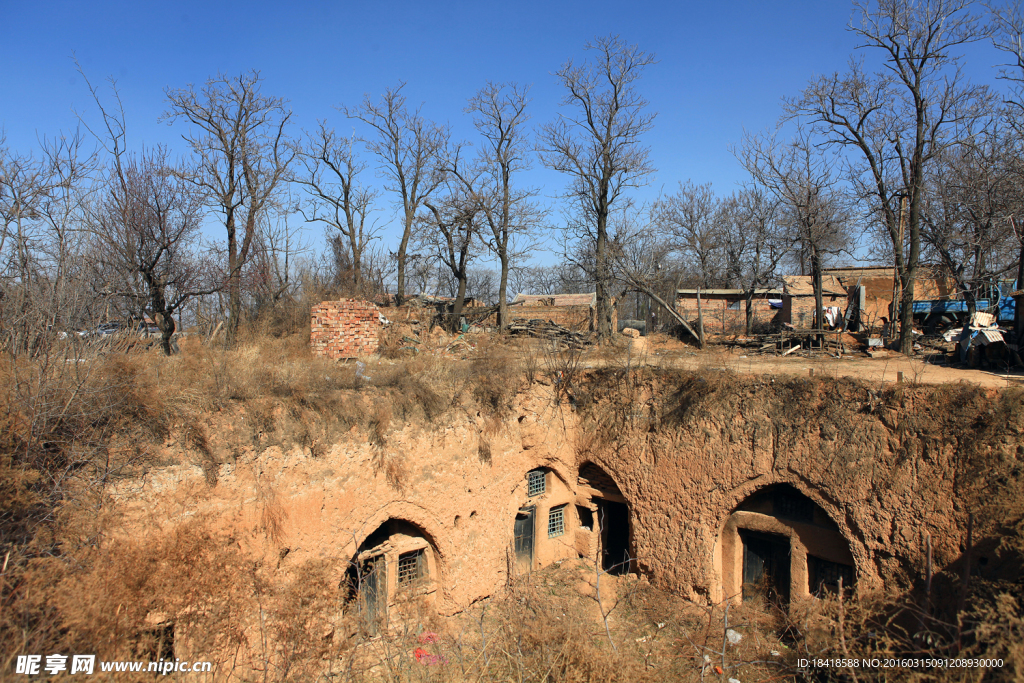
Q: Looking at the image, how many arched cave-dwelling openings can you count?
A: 4